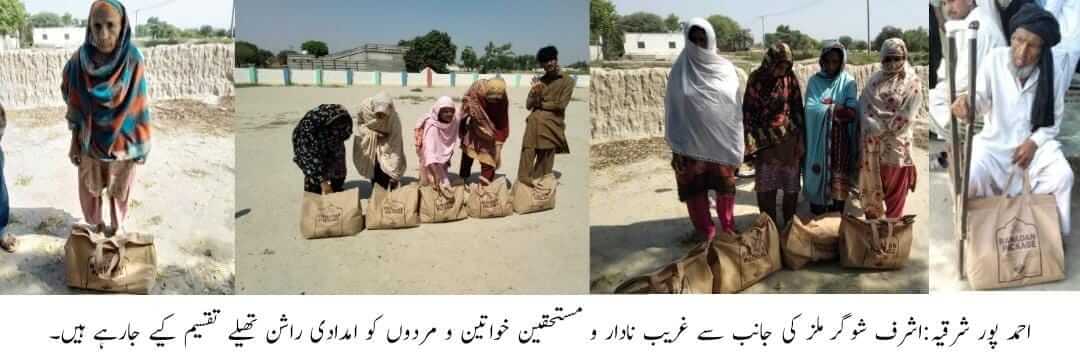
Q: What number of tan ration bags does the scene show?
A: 11